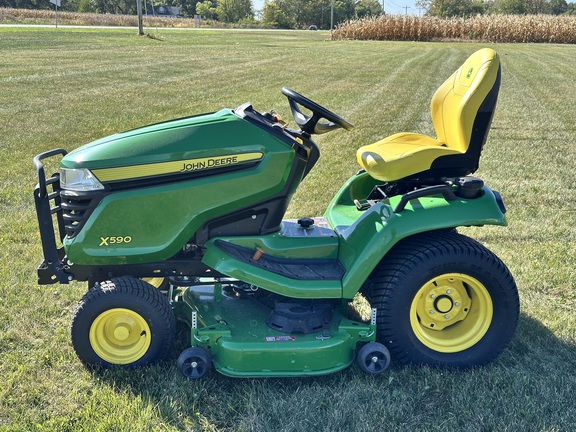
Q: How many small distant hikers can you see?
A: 0